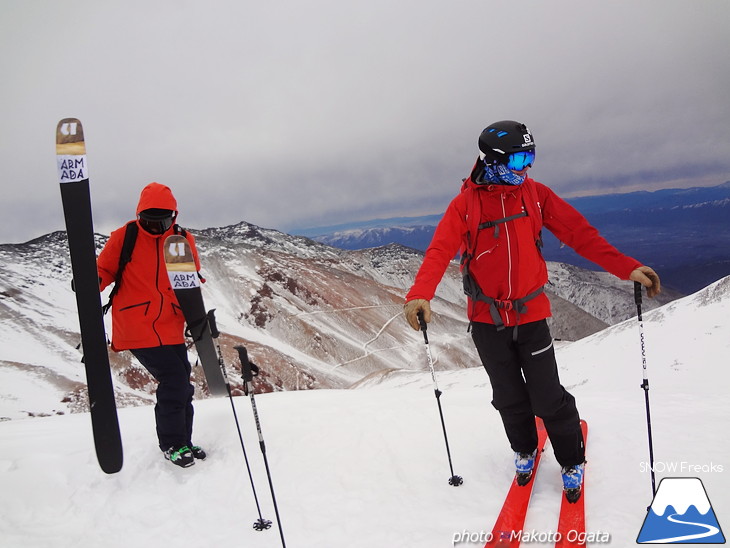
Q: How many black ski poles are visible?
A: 4